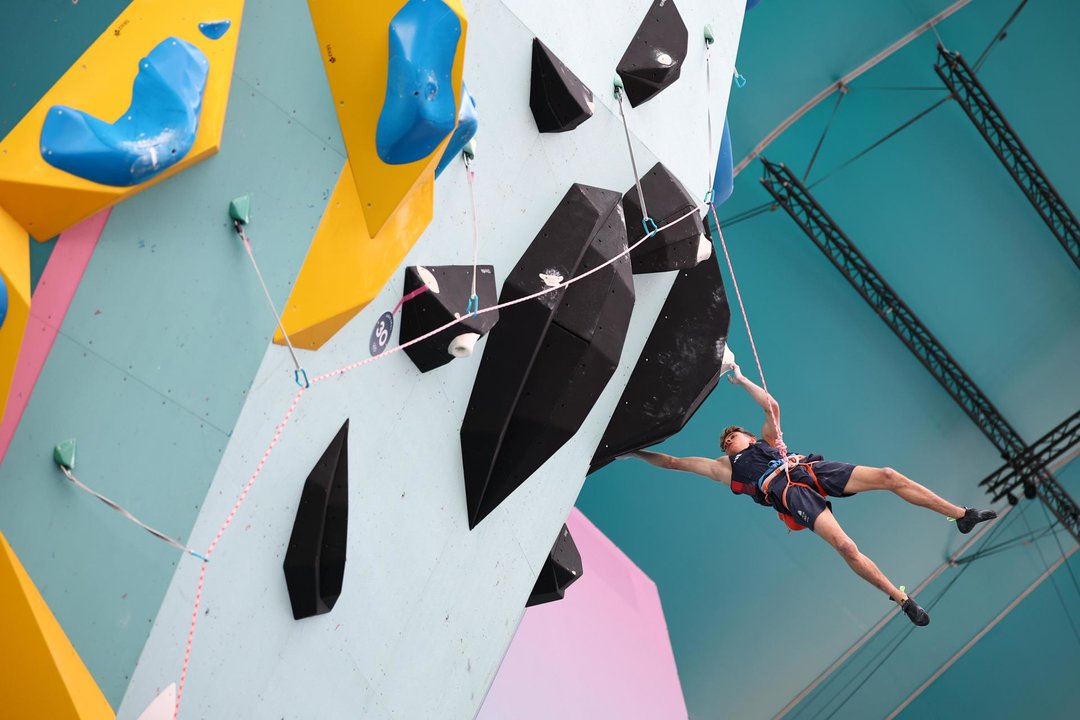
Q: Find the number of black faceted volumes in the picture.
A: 8